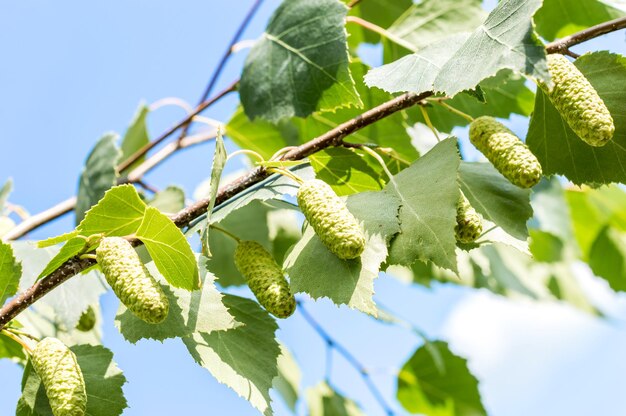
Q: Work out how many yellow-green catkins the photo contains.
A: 7